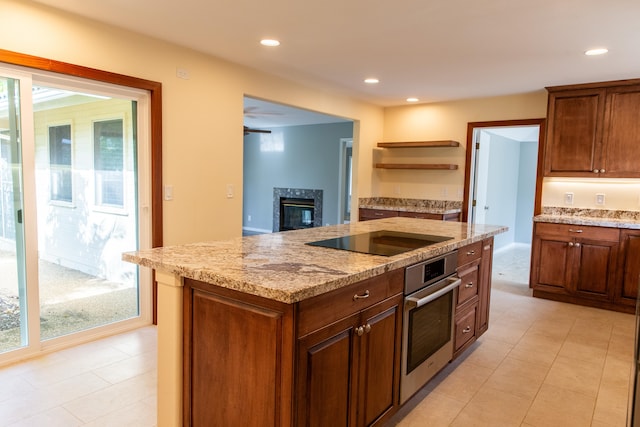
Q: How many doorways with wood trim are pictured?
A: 2